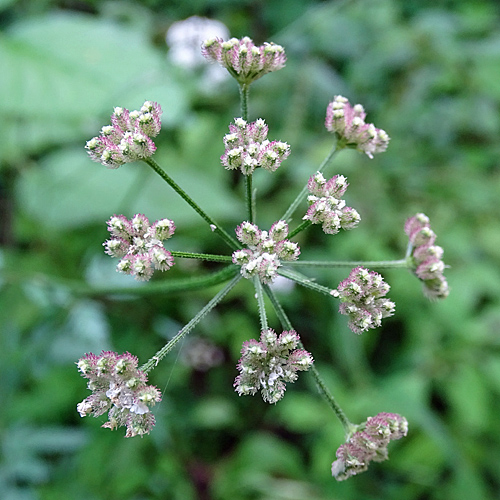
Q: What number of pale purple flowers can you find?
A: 12